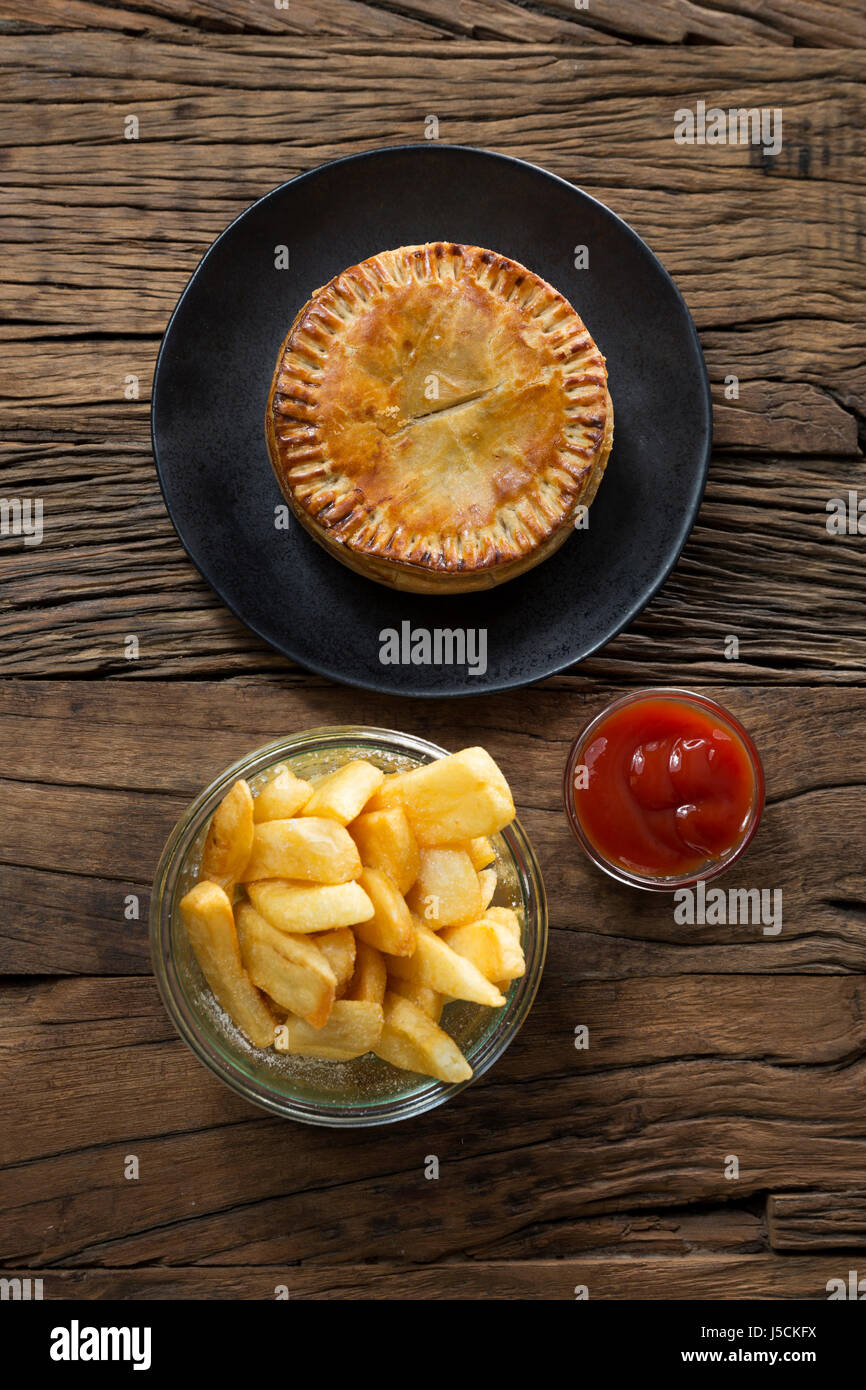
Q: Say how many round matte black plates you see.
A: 1